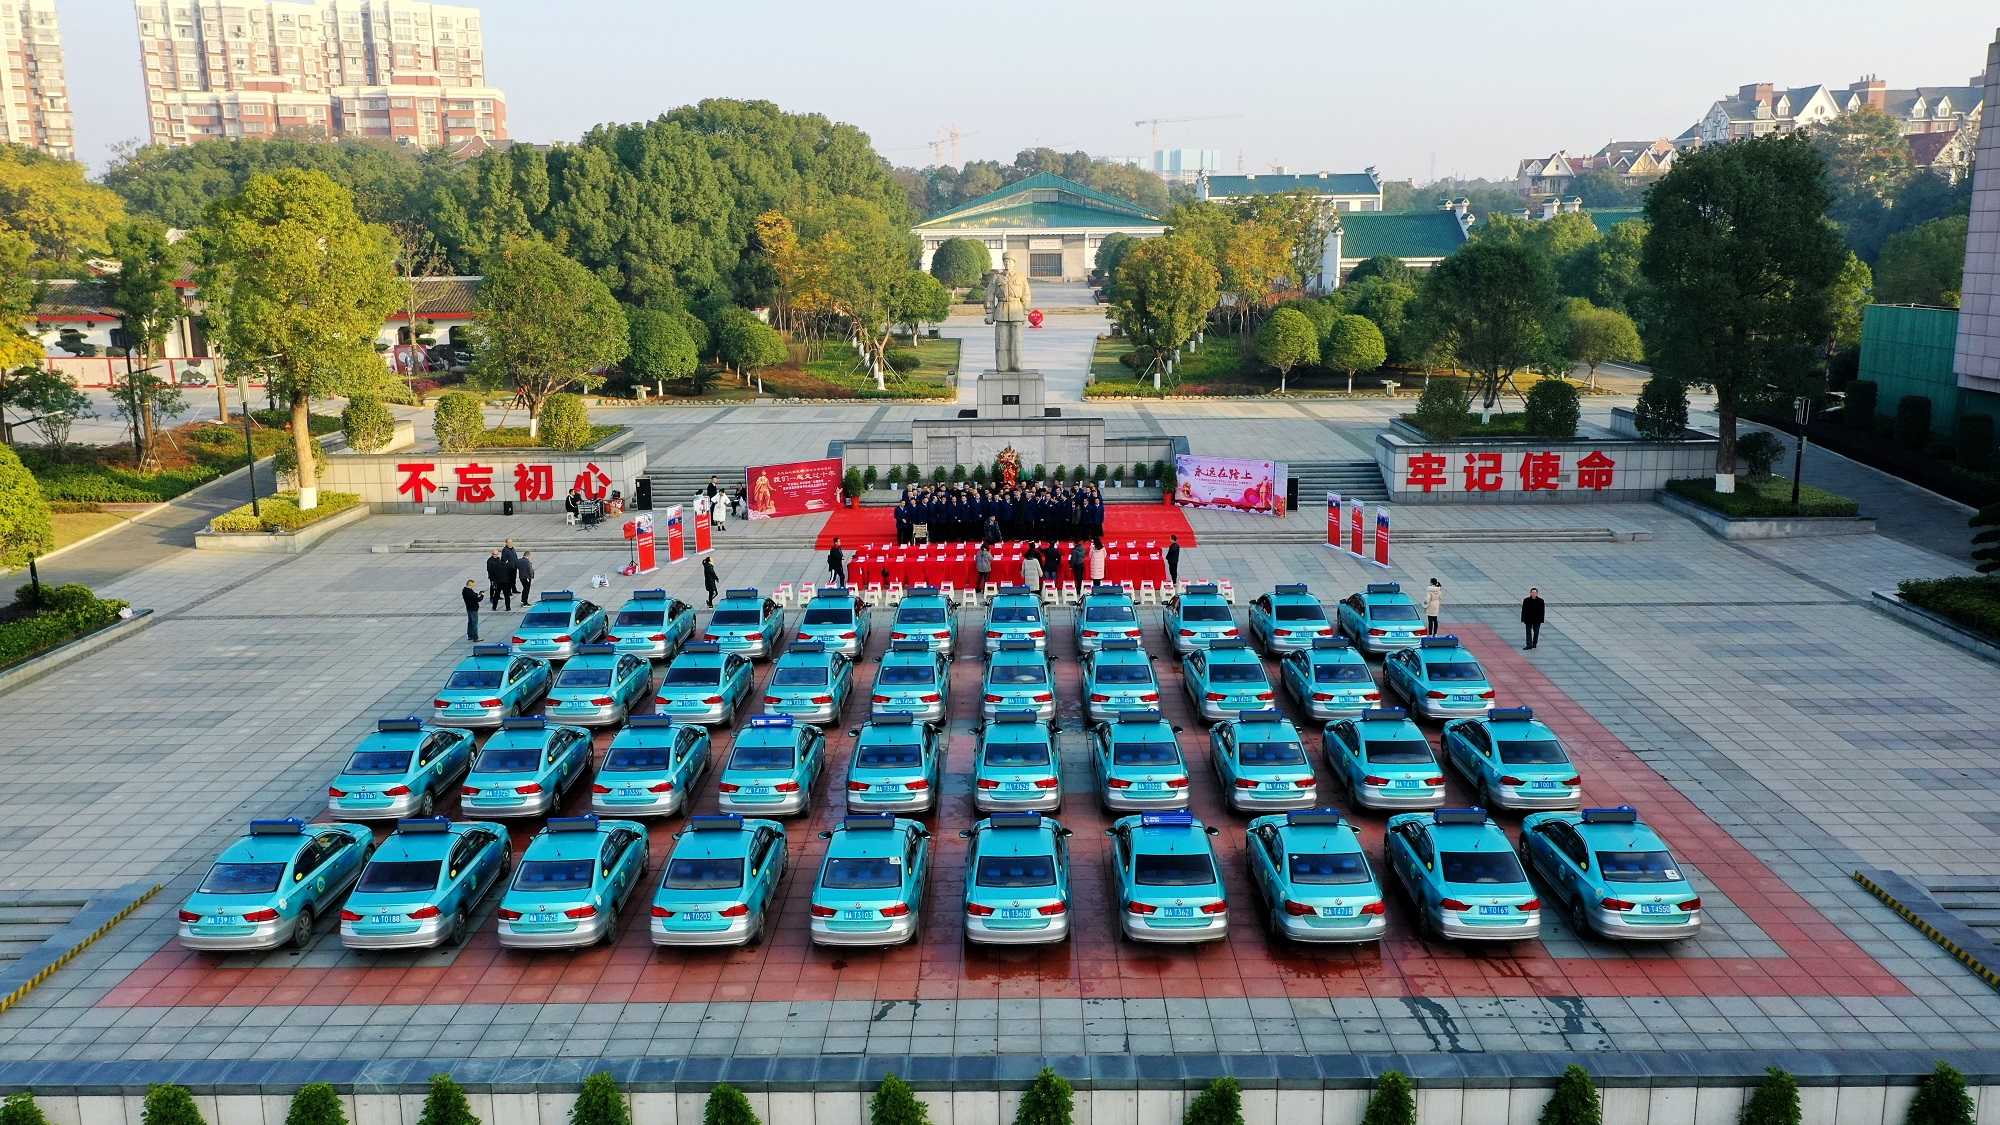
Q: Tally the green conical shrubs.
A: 13